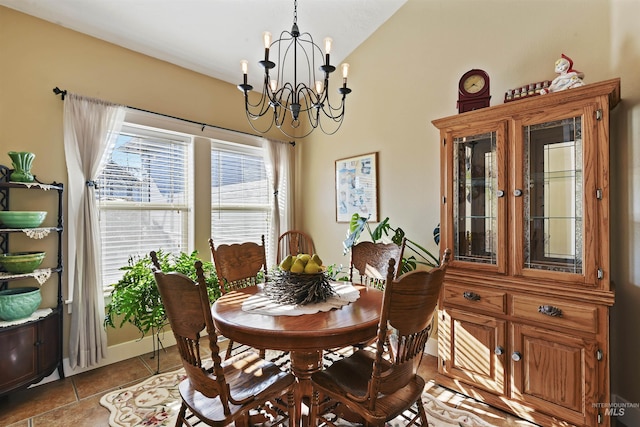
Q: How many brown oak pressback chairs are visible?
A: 4